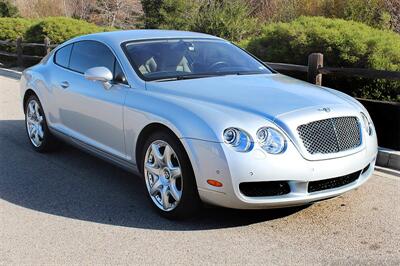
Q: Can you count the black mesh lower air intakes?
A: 3